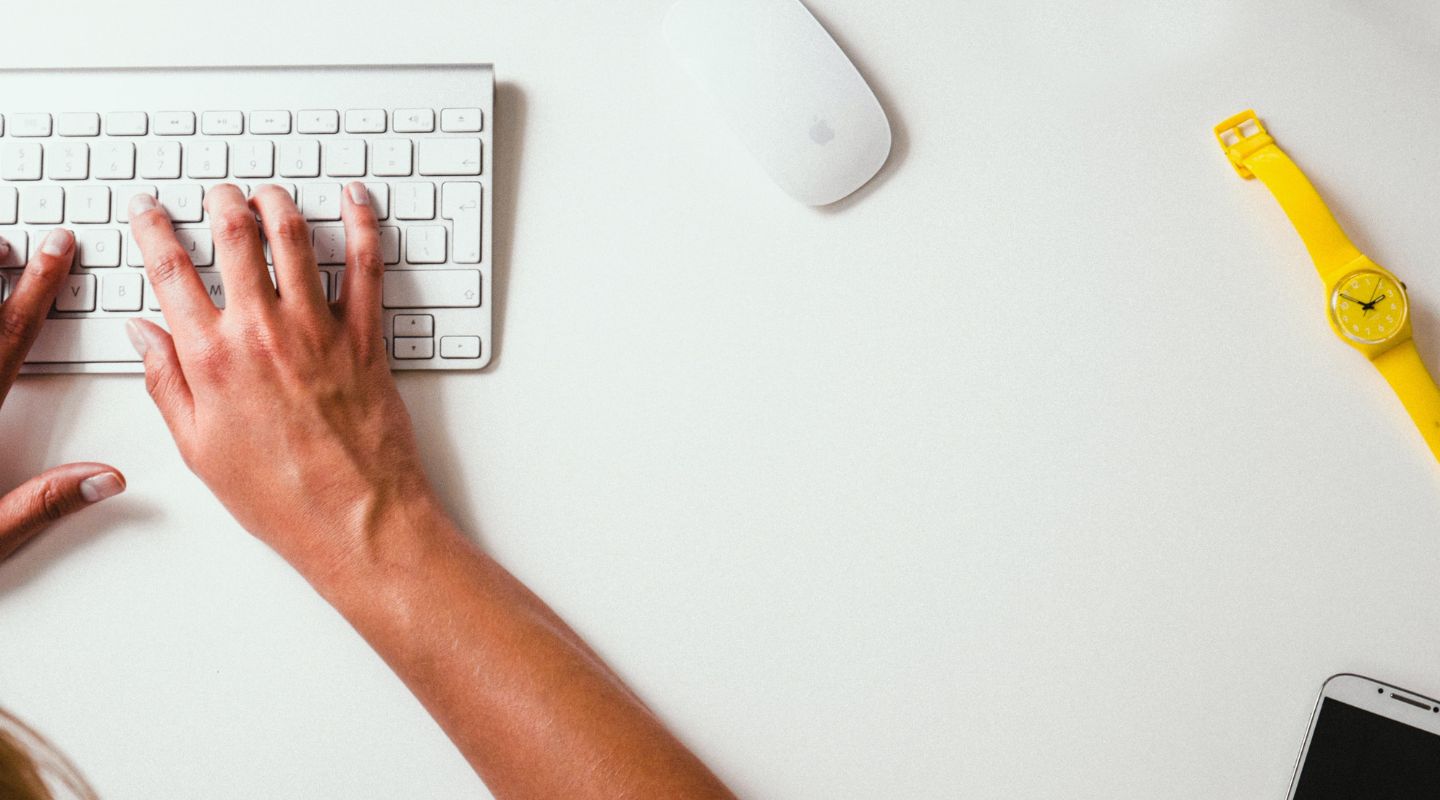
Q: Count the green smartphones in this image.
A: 0